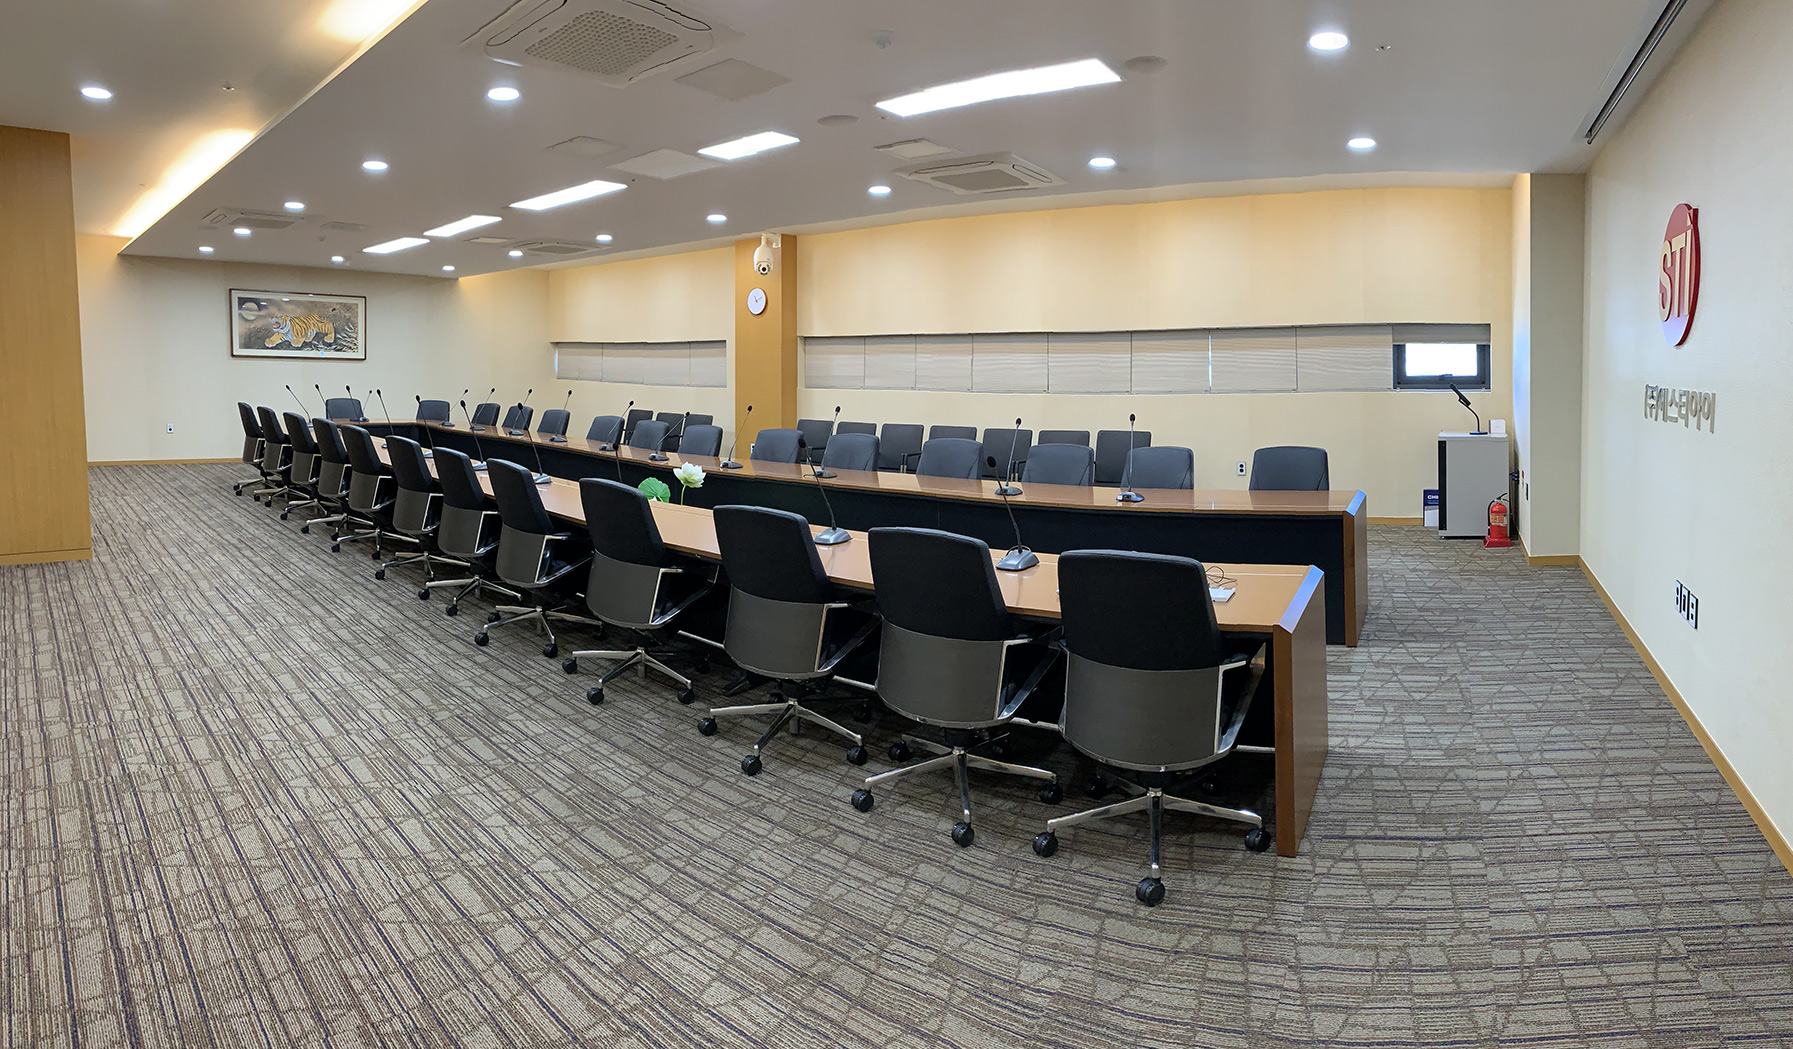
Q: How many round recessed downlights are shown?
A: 15